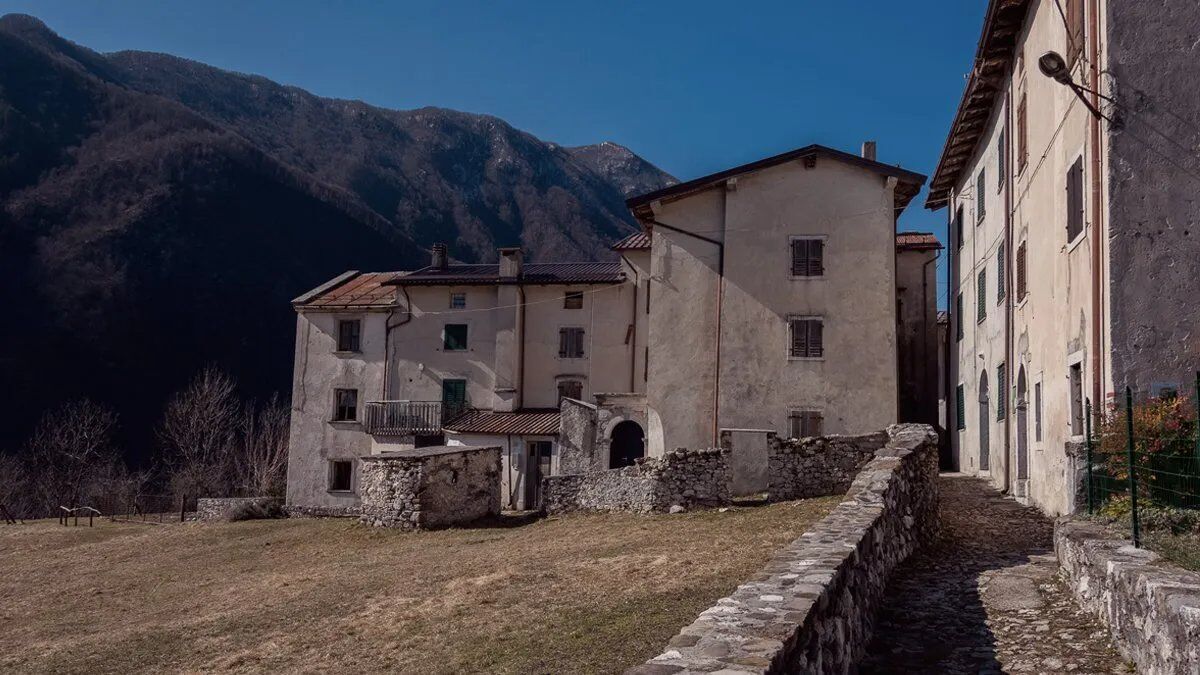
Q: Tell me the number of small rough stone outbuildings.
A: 1